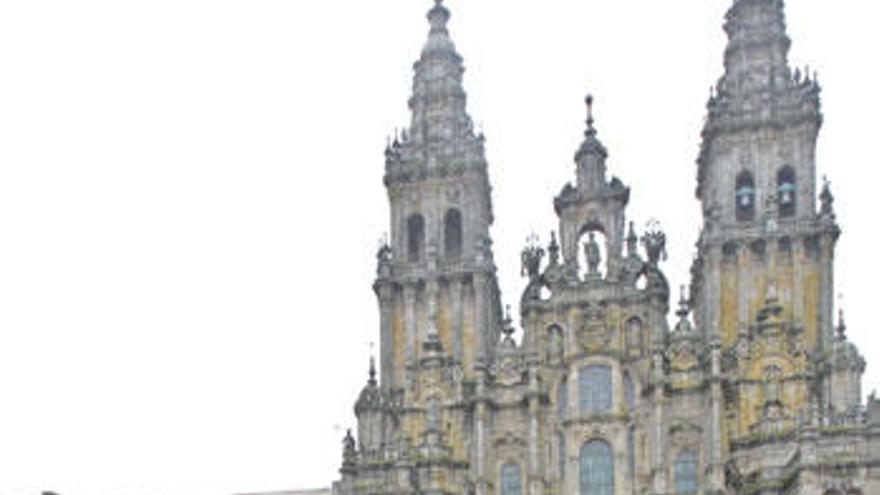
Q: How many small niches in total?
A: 2